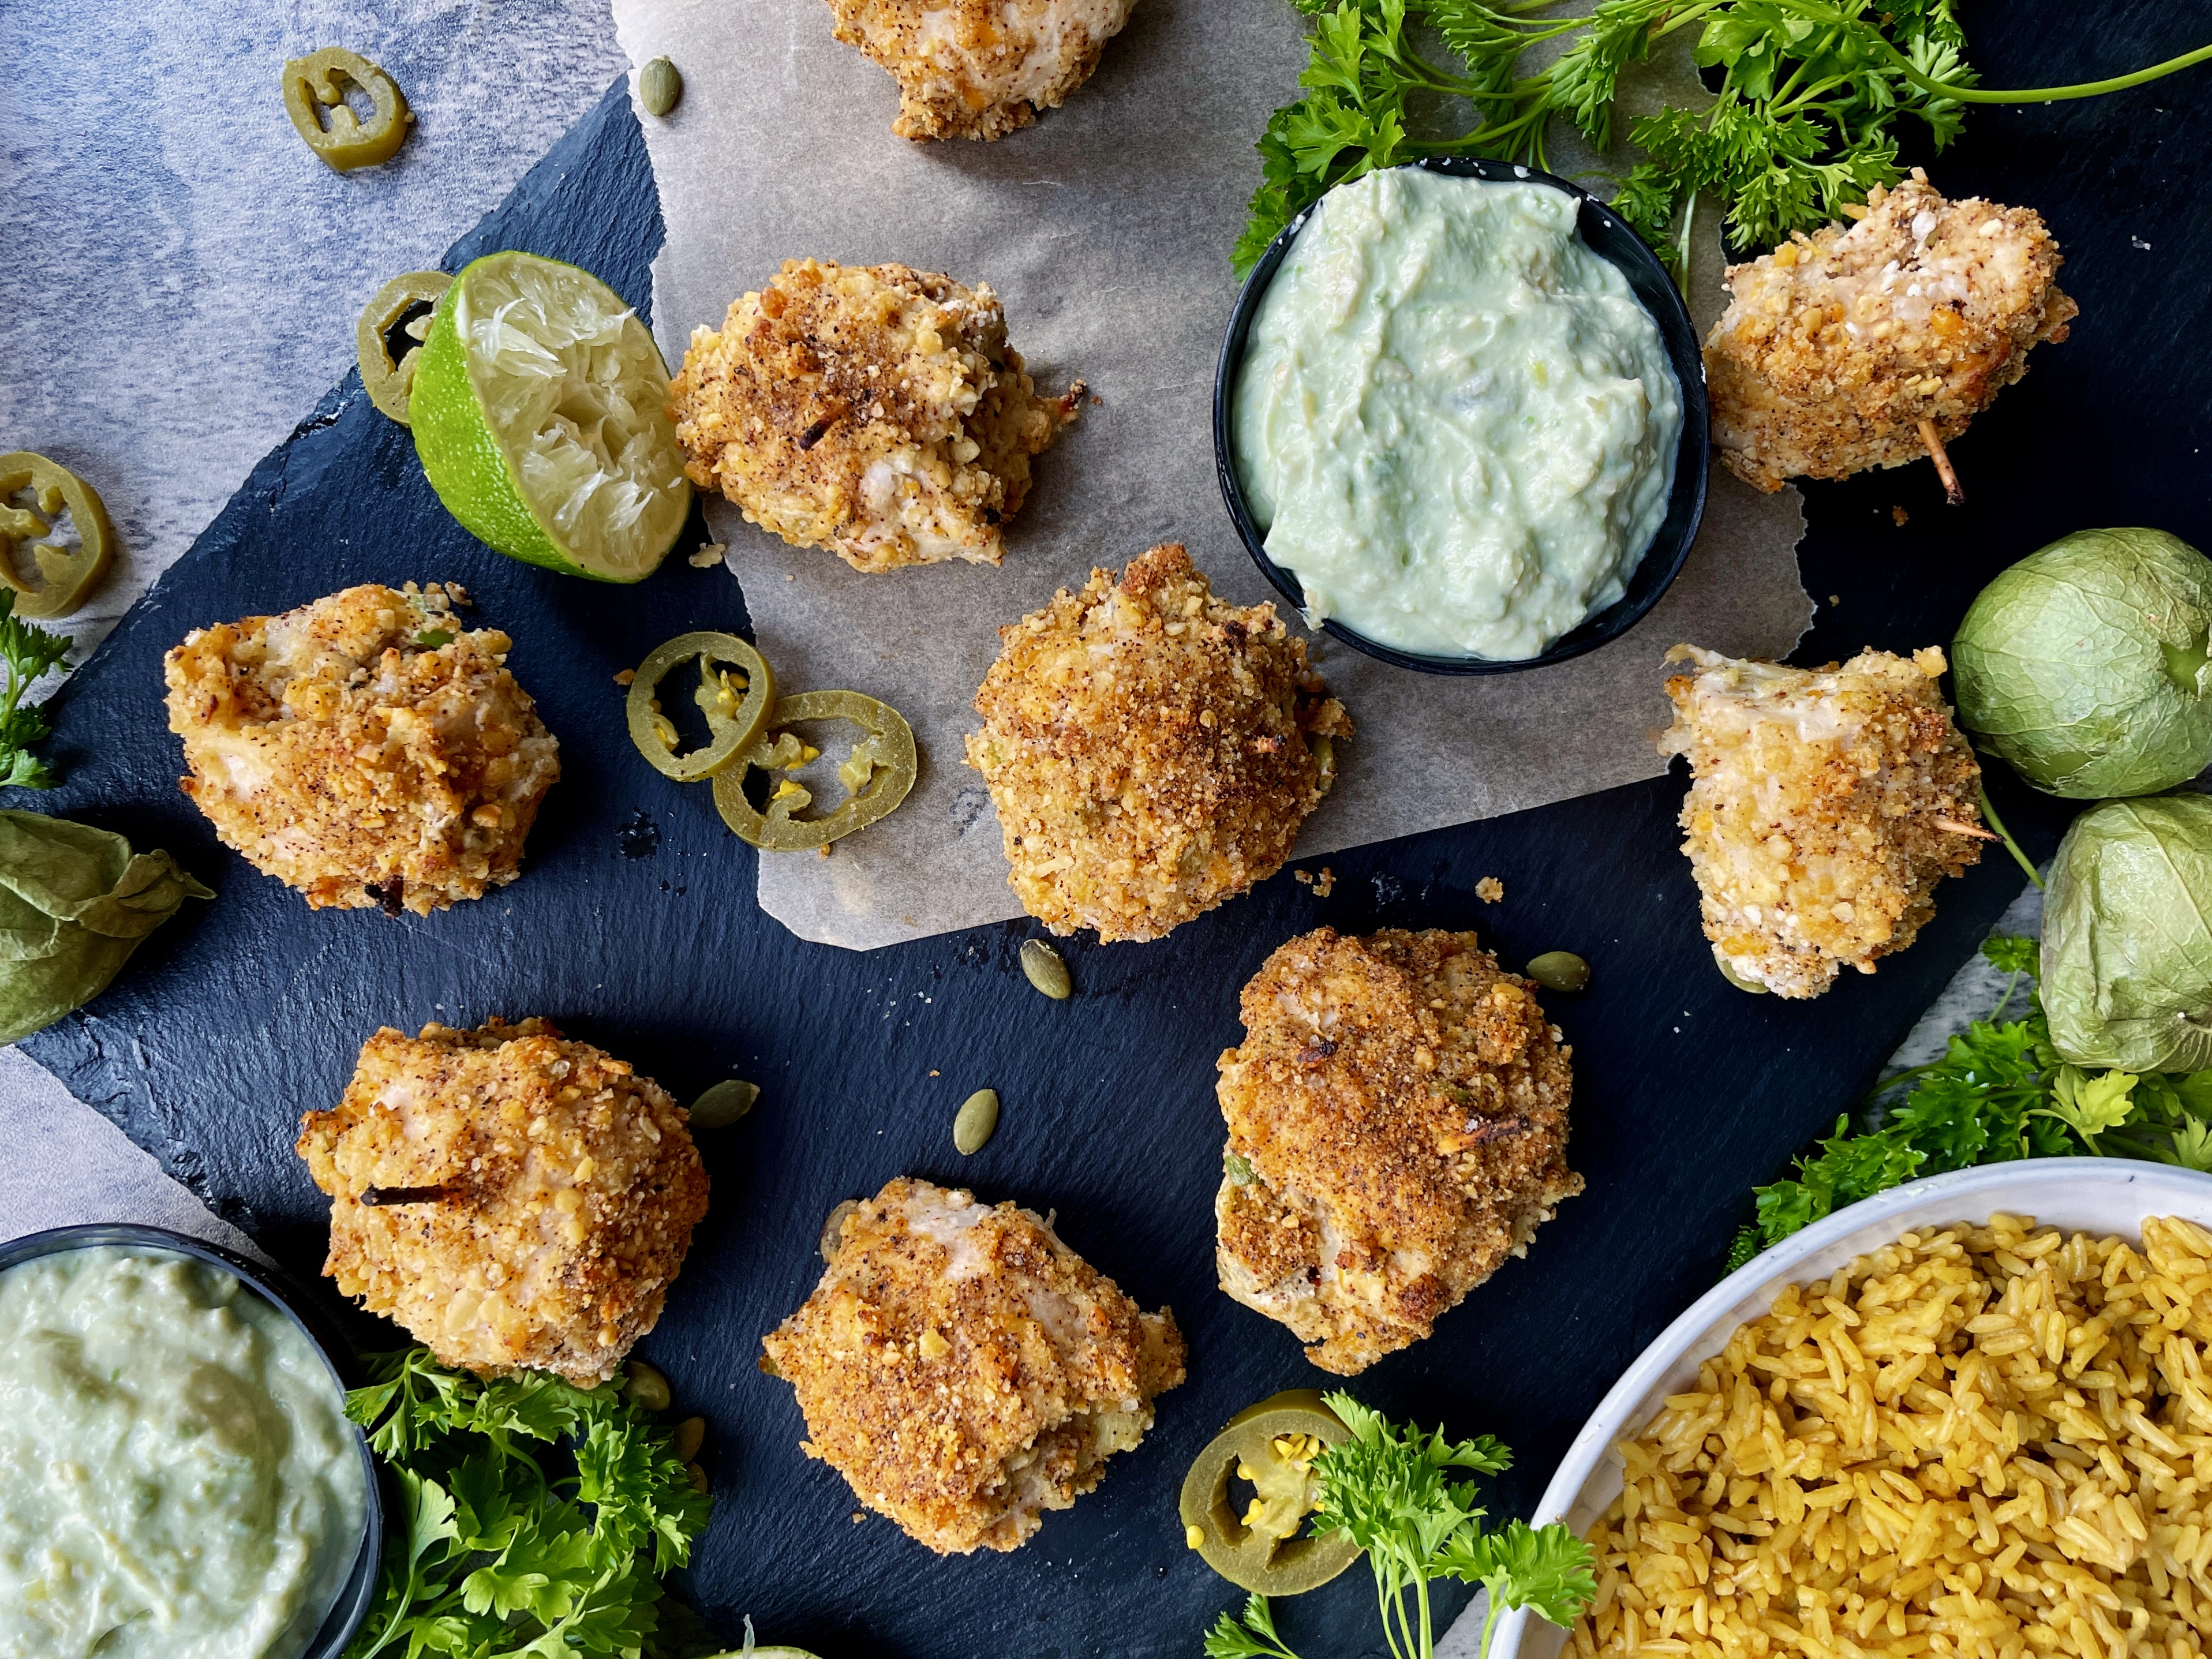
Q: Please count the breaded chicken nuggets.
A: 9